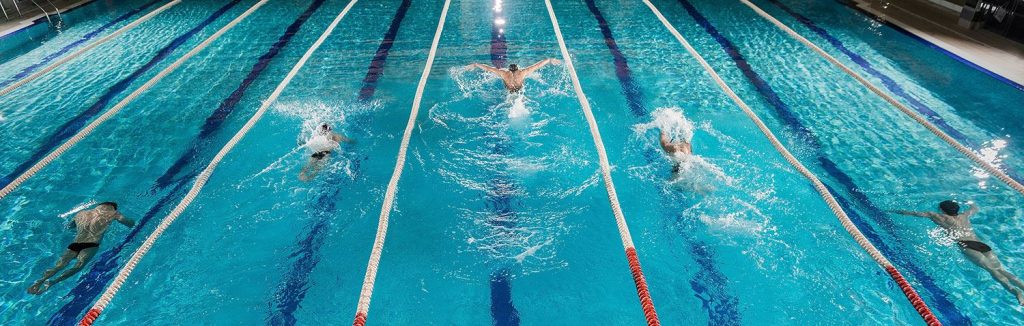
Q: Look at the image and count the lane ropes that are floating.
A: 7